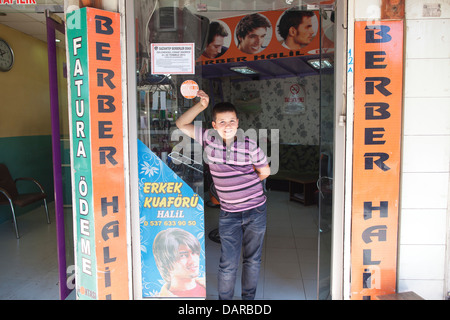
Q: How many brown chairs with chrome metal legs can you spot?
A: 1